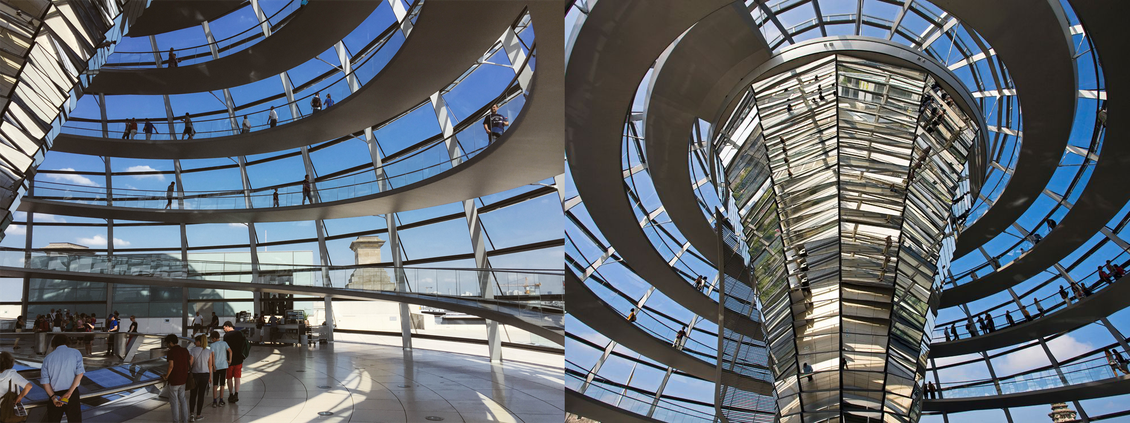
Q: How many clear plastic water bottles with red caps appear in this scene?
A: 1